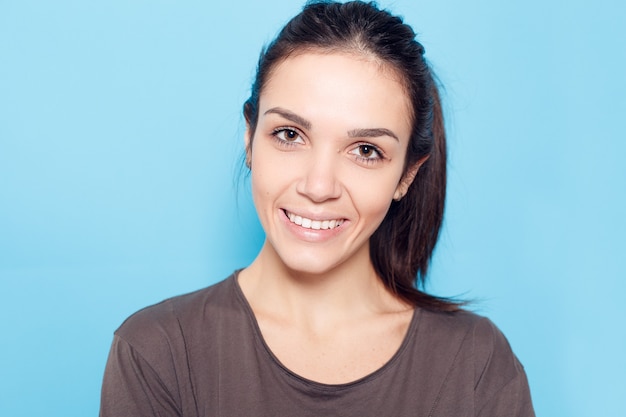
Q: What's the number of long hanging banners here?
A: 0